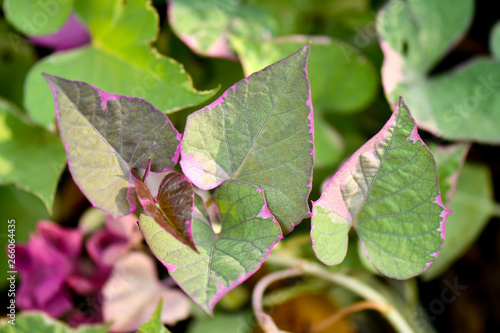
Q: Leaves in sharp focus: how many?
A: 5